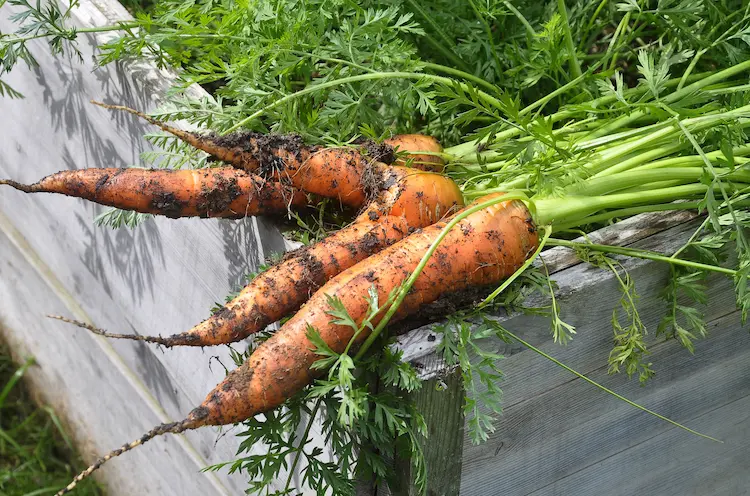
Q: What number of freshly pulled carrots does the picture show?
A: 4